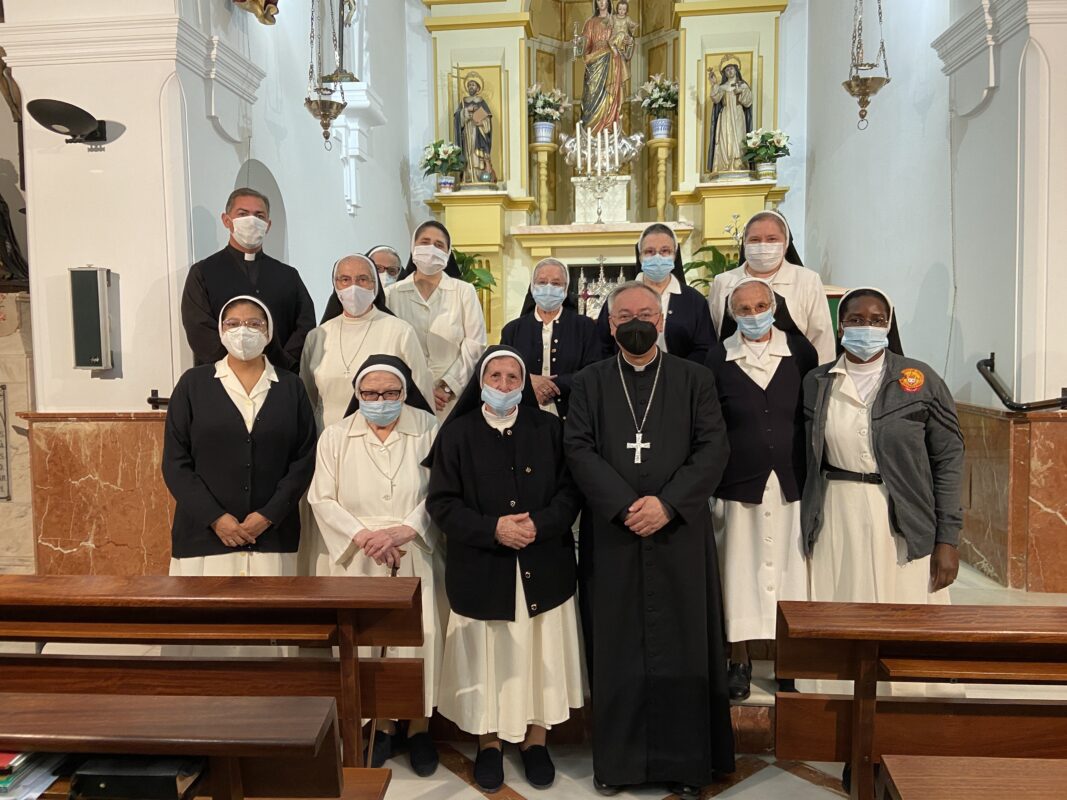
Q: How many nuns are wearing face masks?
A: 11